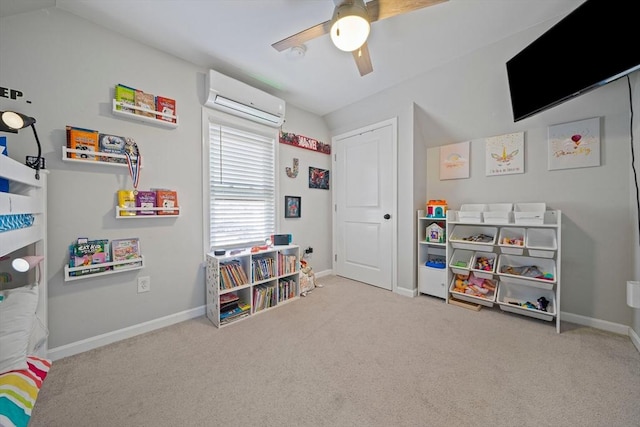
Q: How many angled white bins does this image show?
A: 8